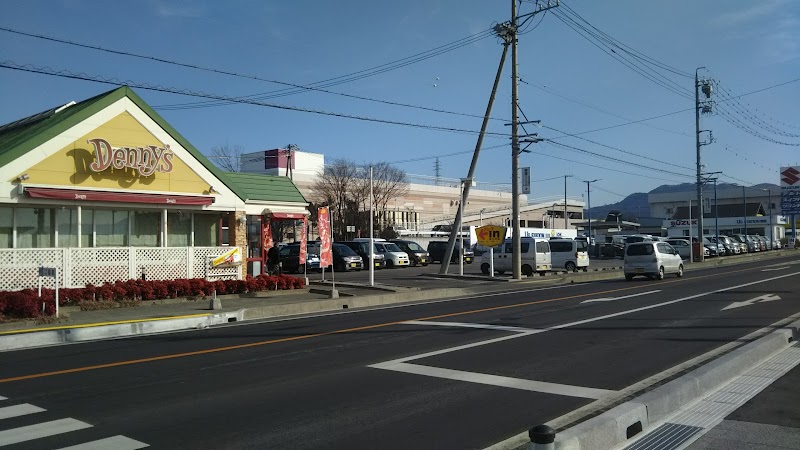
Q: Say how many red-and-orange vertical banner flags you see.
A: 3